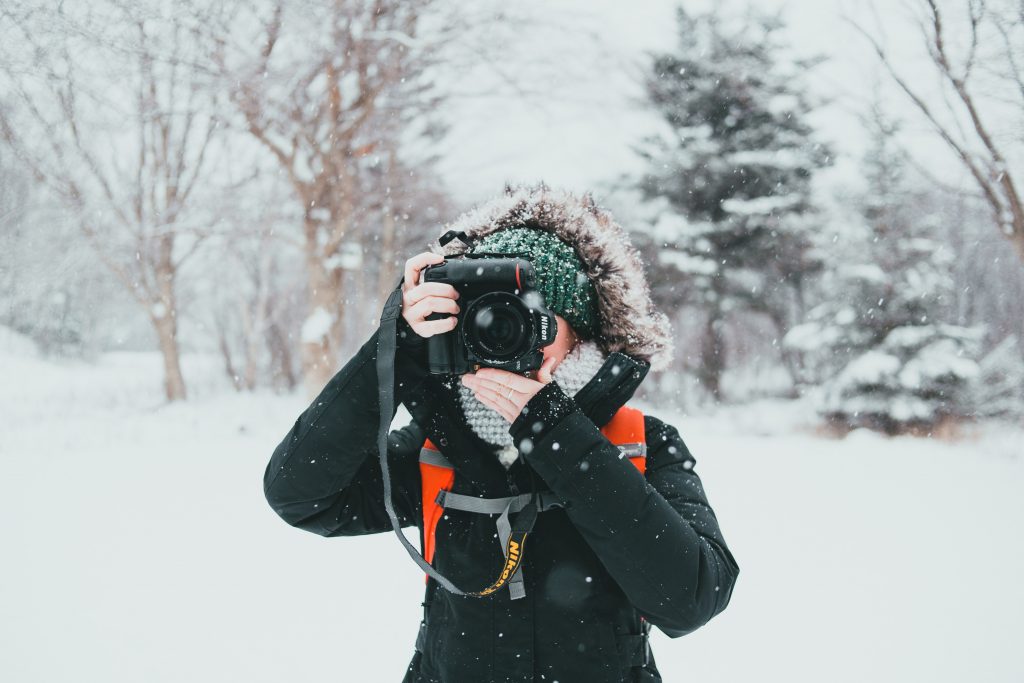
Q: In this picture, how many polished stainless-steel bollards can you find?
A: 0